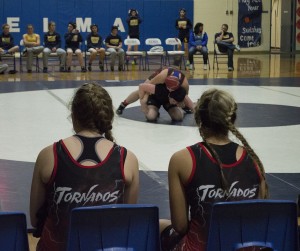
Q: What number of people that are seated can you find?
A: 10